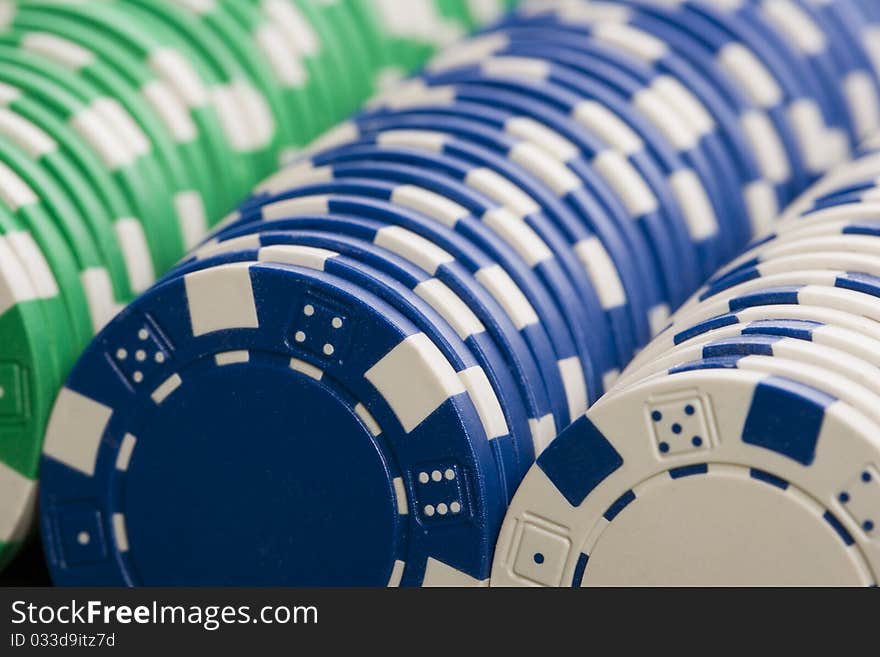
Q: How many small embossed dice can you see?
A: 8